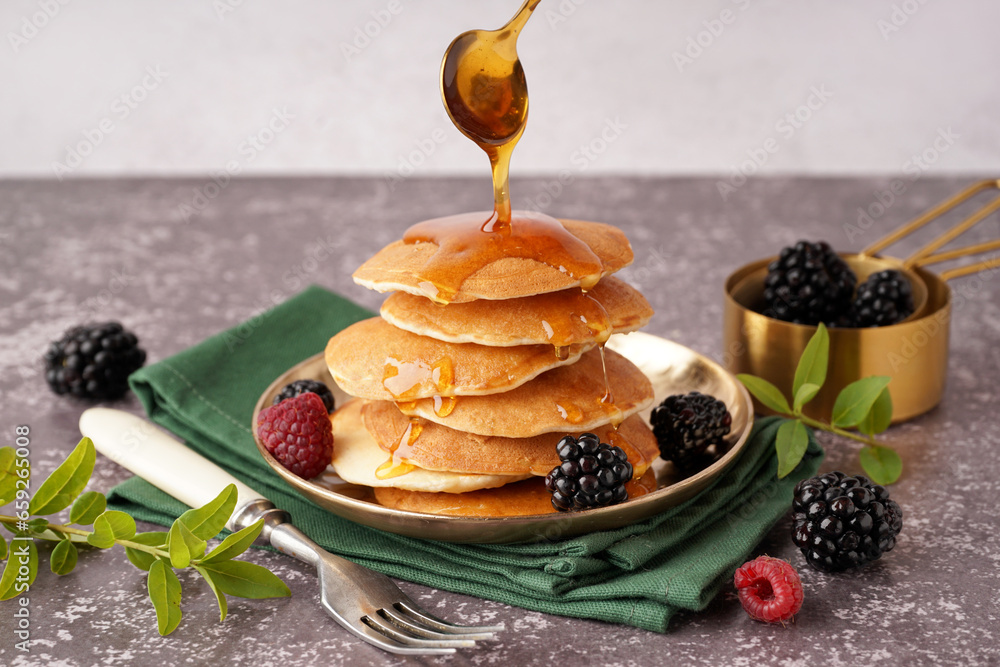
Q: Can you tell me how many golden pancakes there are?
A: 7